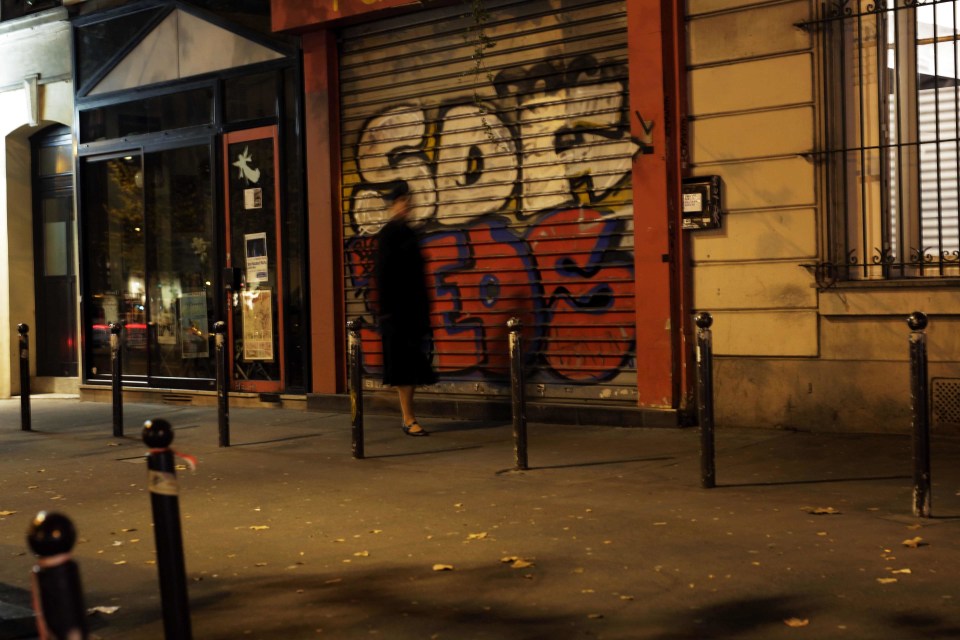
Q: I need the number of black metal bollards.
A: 9